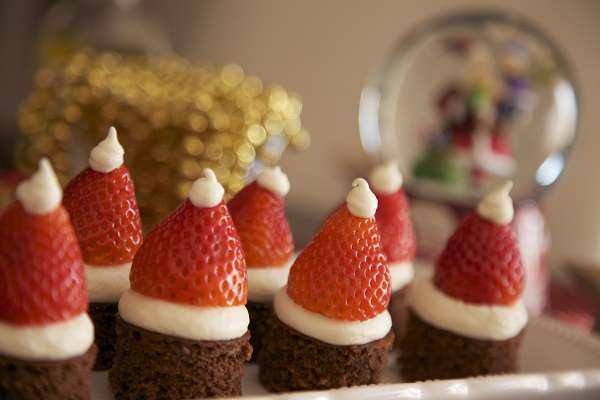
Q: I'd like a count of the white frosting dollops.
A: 7